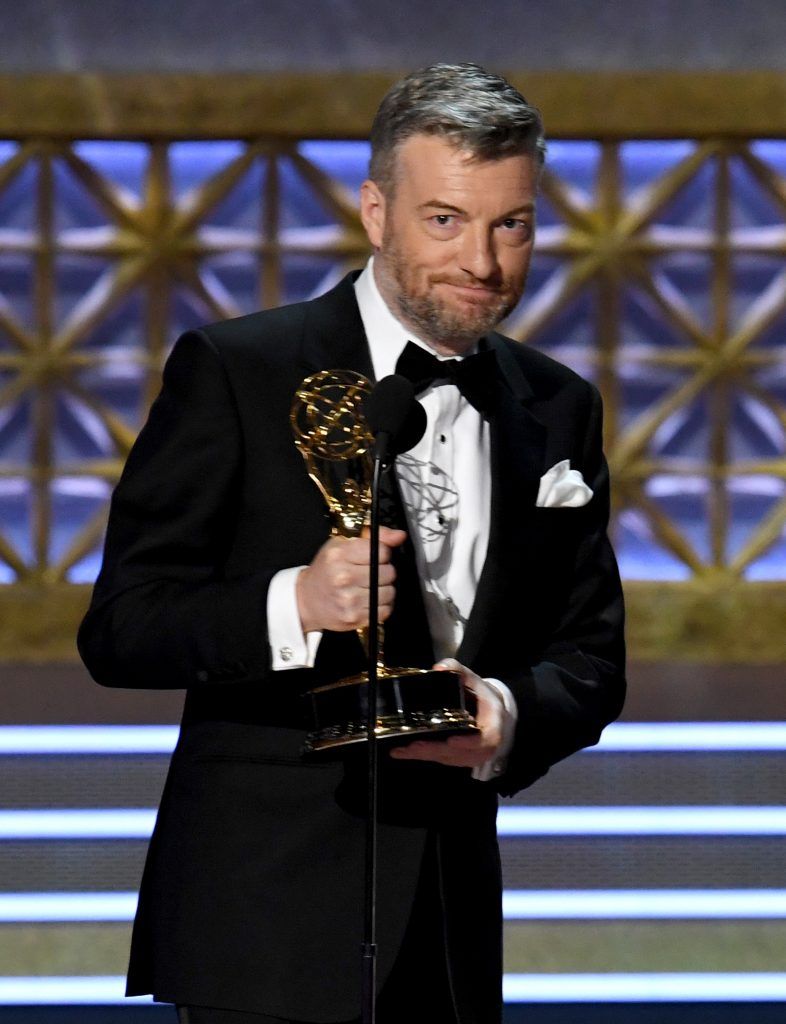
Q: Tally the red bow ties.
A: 0